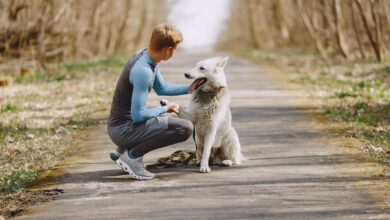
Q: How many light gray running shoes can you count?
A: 2